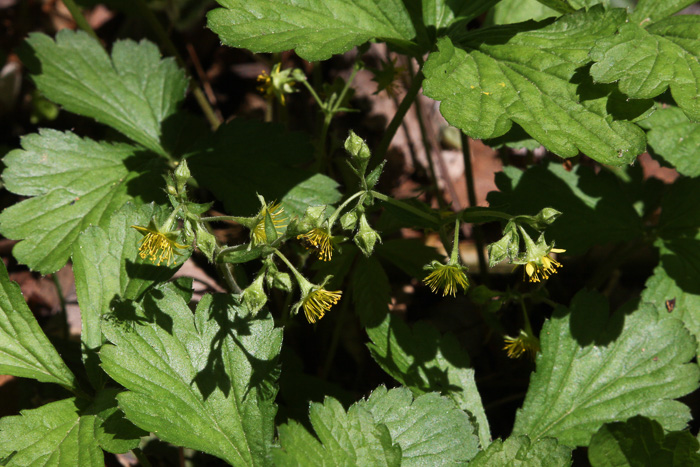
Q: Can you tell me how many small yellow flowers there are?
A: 8